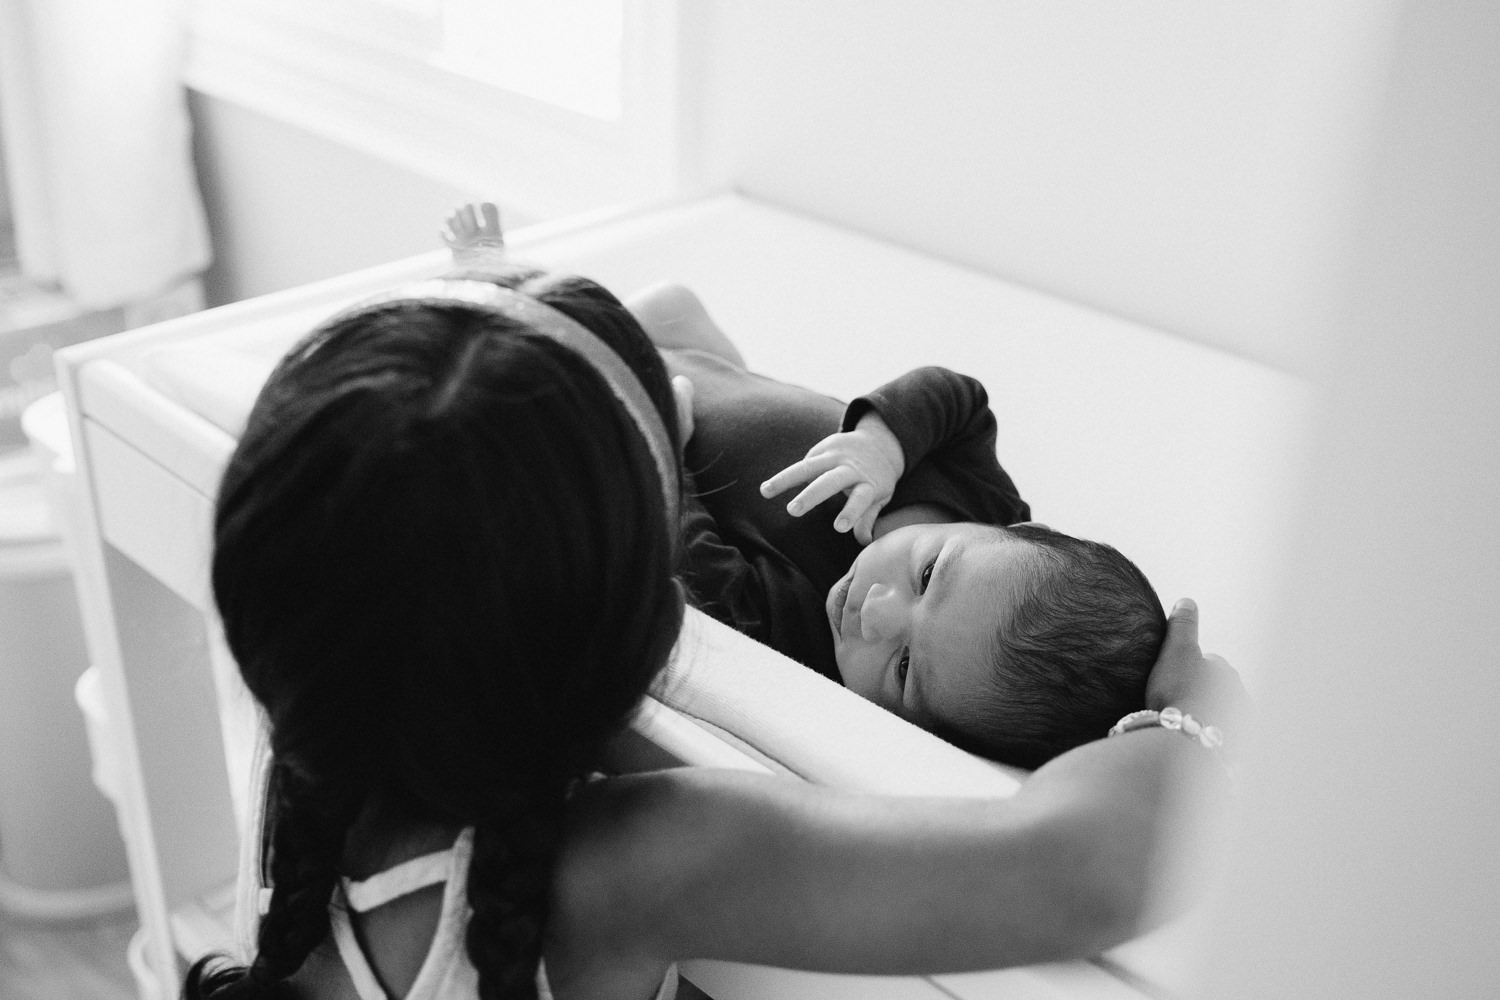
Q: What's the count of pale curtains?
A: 1